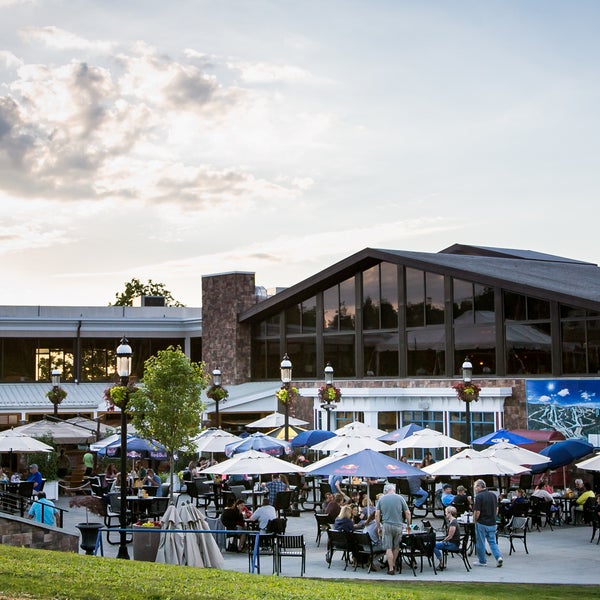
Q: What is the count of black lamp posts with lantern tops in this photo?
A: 6